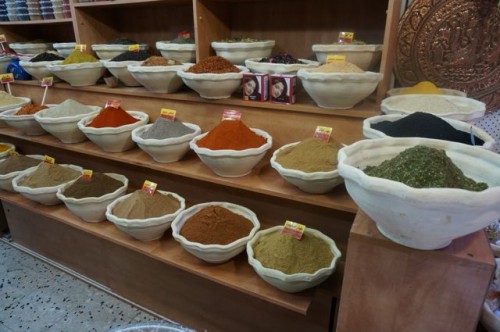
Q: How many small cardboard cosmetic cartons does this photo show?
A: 2